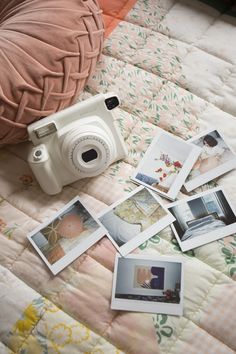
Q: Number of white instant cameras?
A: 1